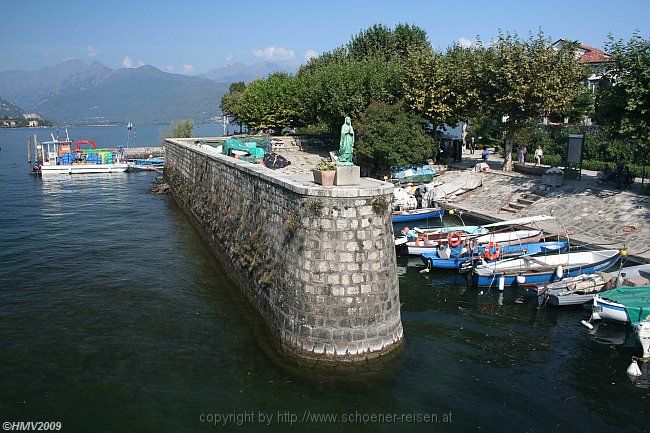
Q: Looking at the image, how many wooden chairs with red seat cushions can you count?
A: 0